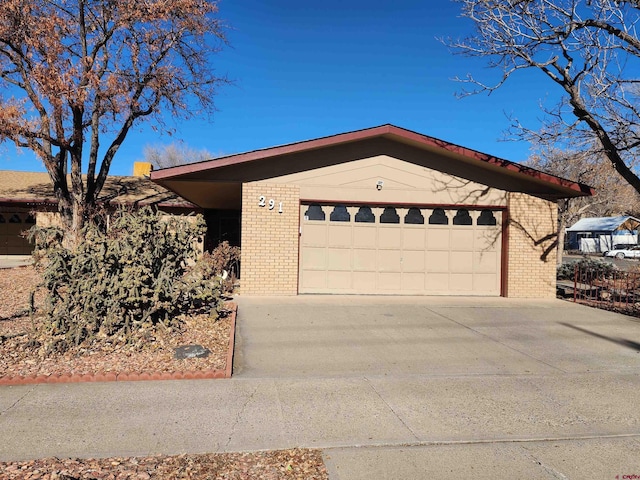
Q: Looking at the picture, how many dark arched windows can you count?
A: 8